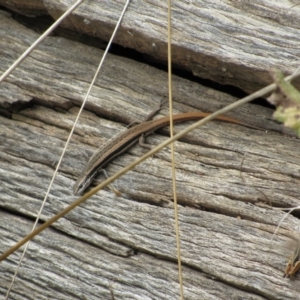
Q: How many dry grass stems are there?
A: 4